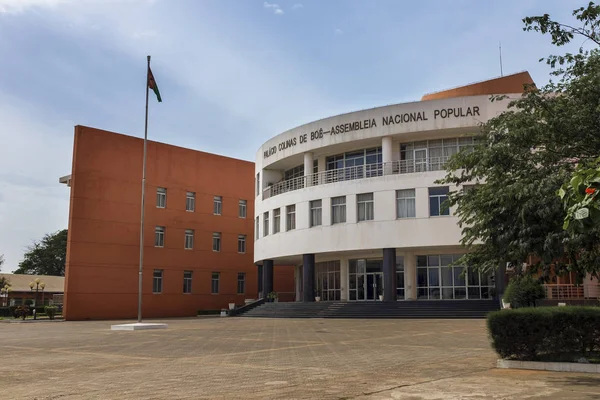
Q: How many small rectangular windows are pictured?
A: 12